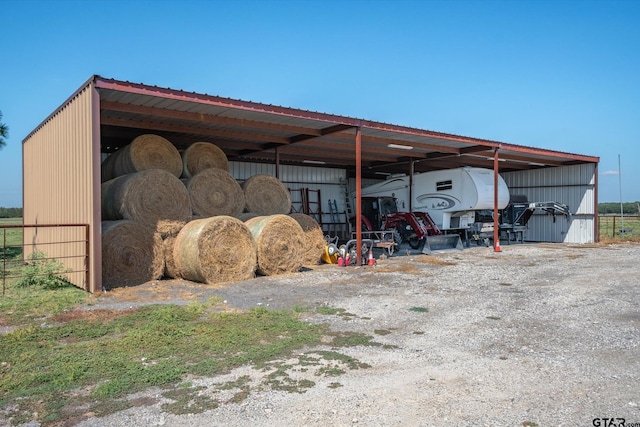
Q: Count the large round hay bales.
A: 10